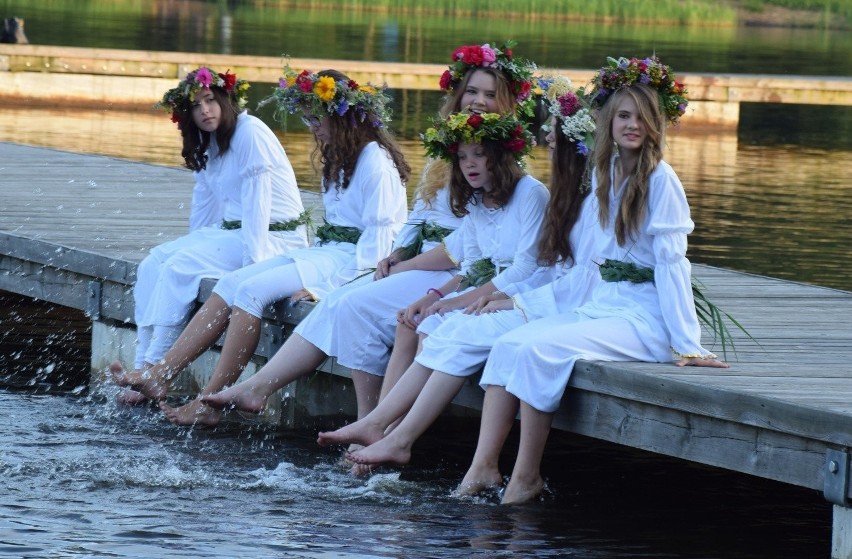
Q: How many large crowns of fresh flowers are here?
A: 6